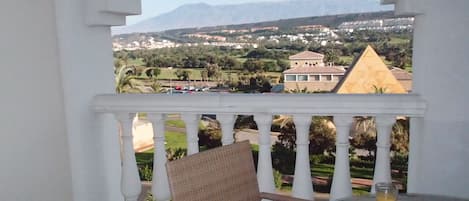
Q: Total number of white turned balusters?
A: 8